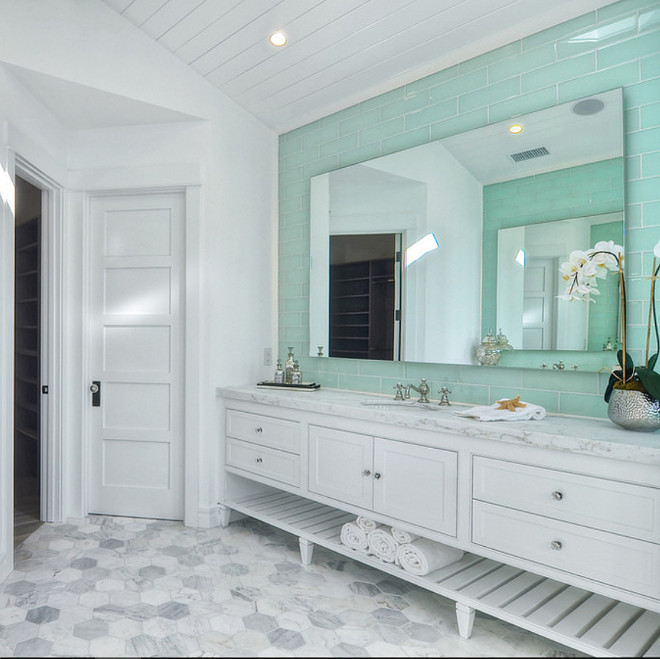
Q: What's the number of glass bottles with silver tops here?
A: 3